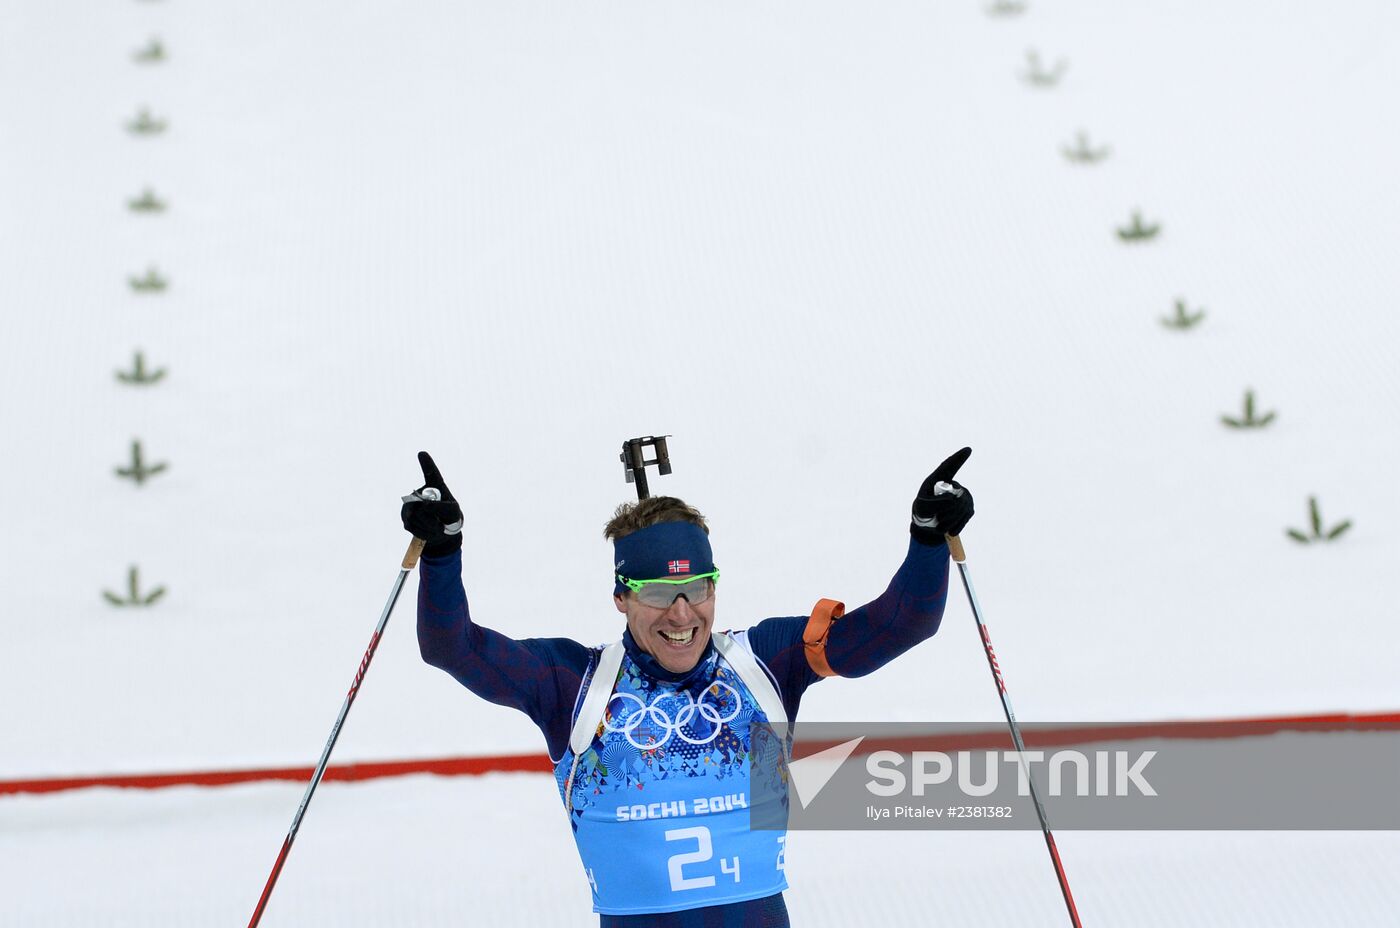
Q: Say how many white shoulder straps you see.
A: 2